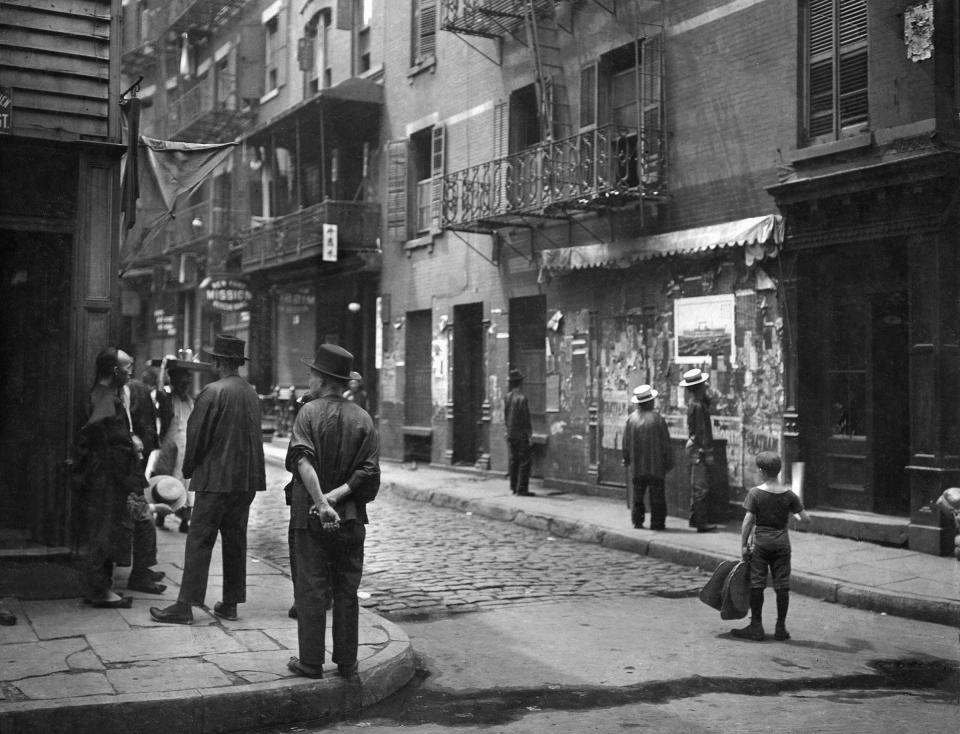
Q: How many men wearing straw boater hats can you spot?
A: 2